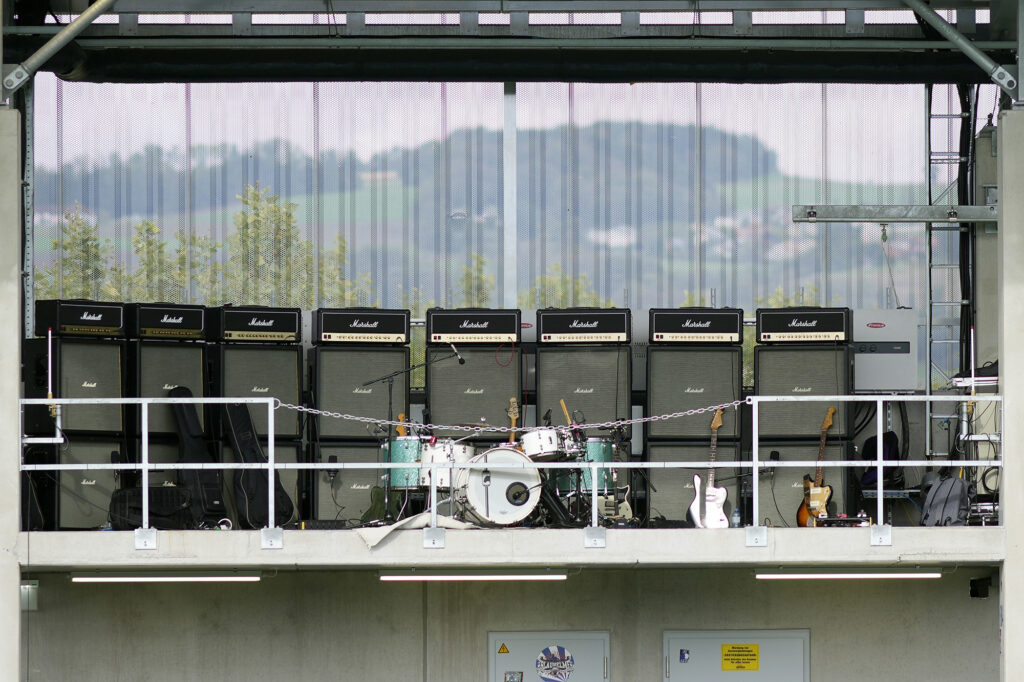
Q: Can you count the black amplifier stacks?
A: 8